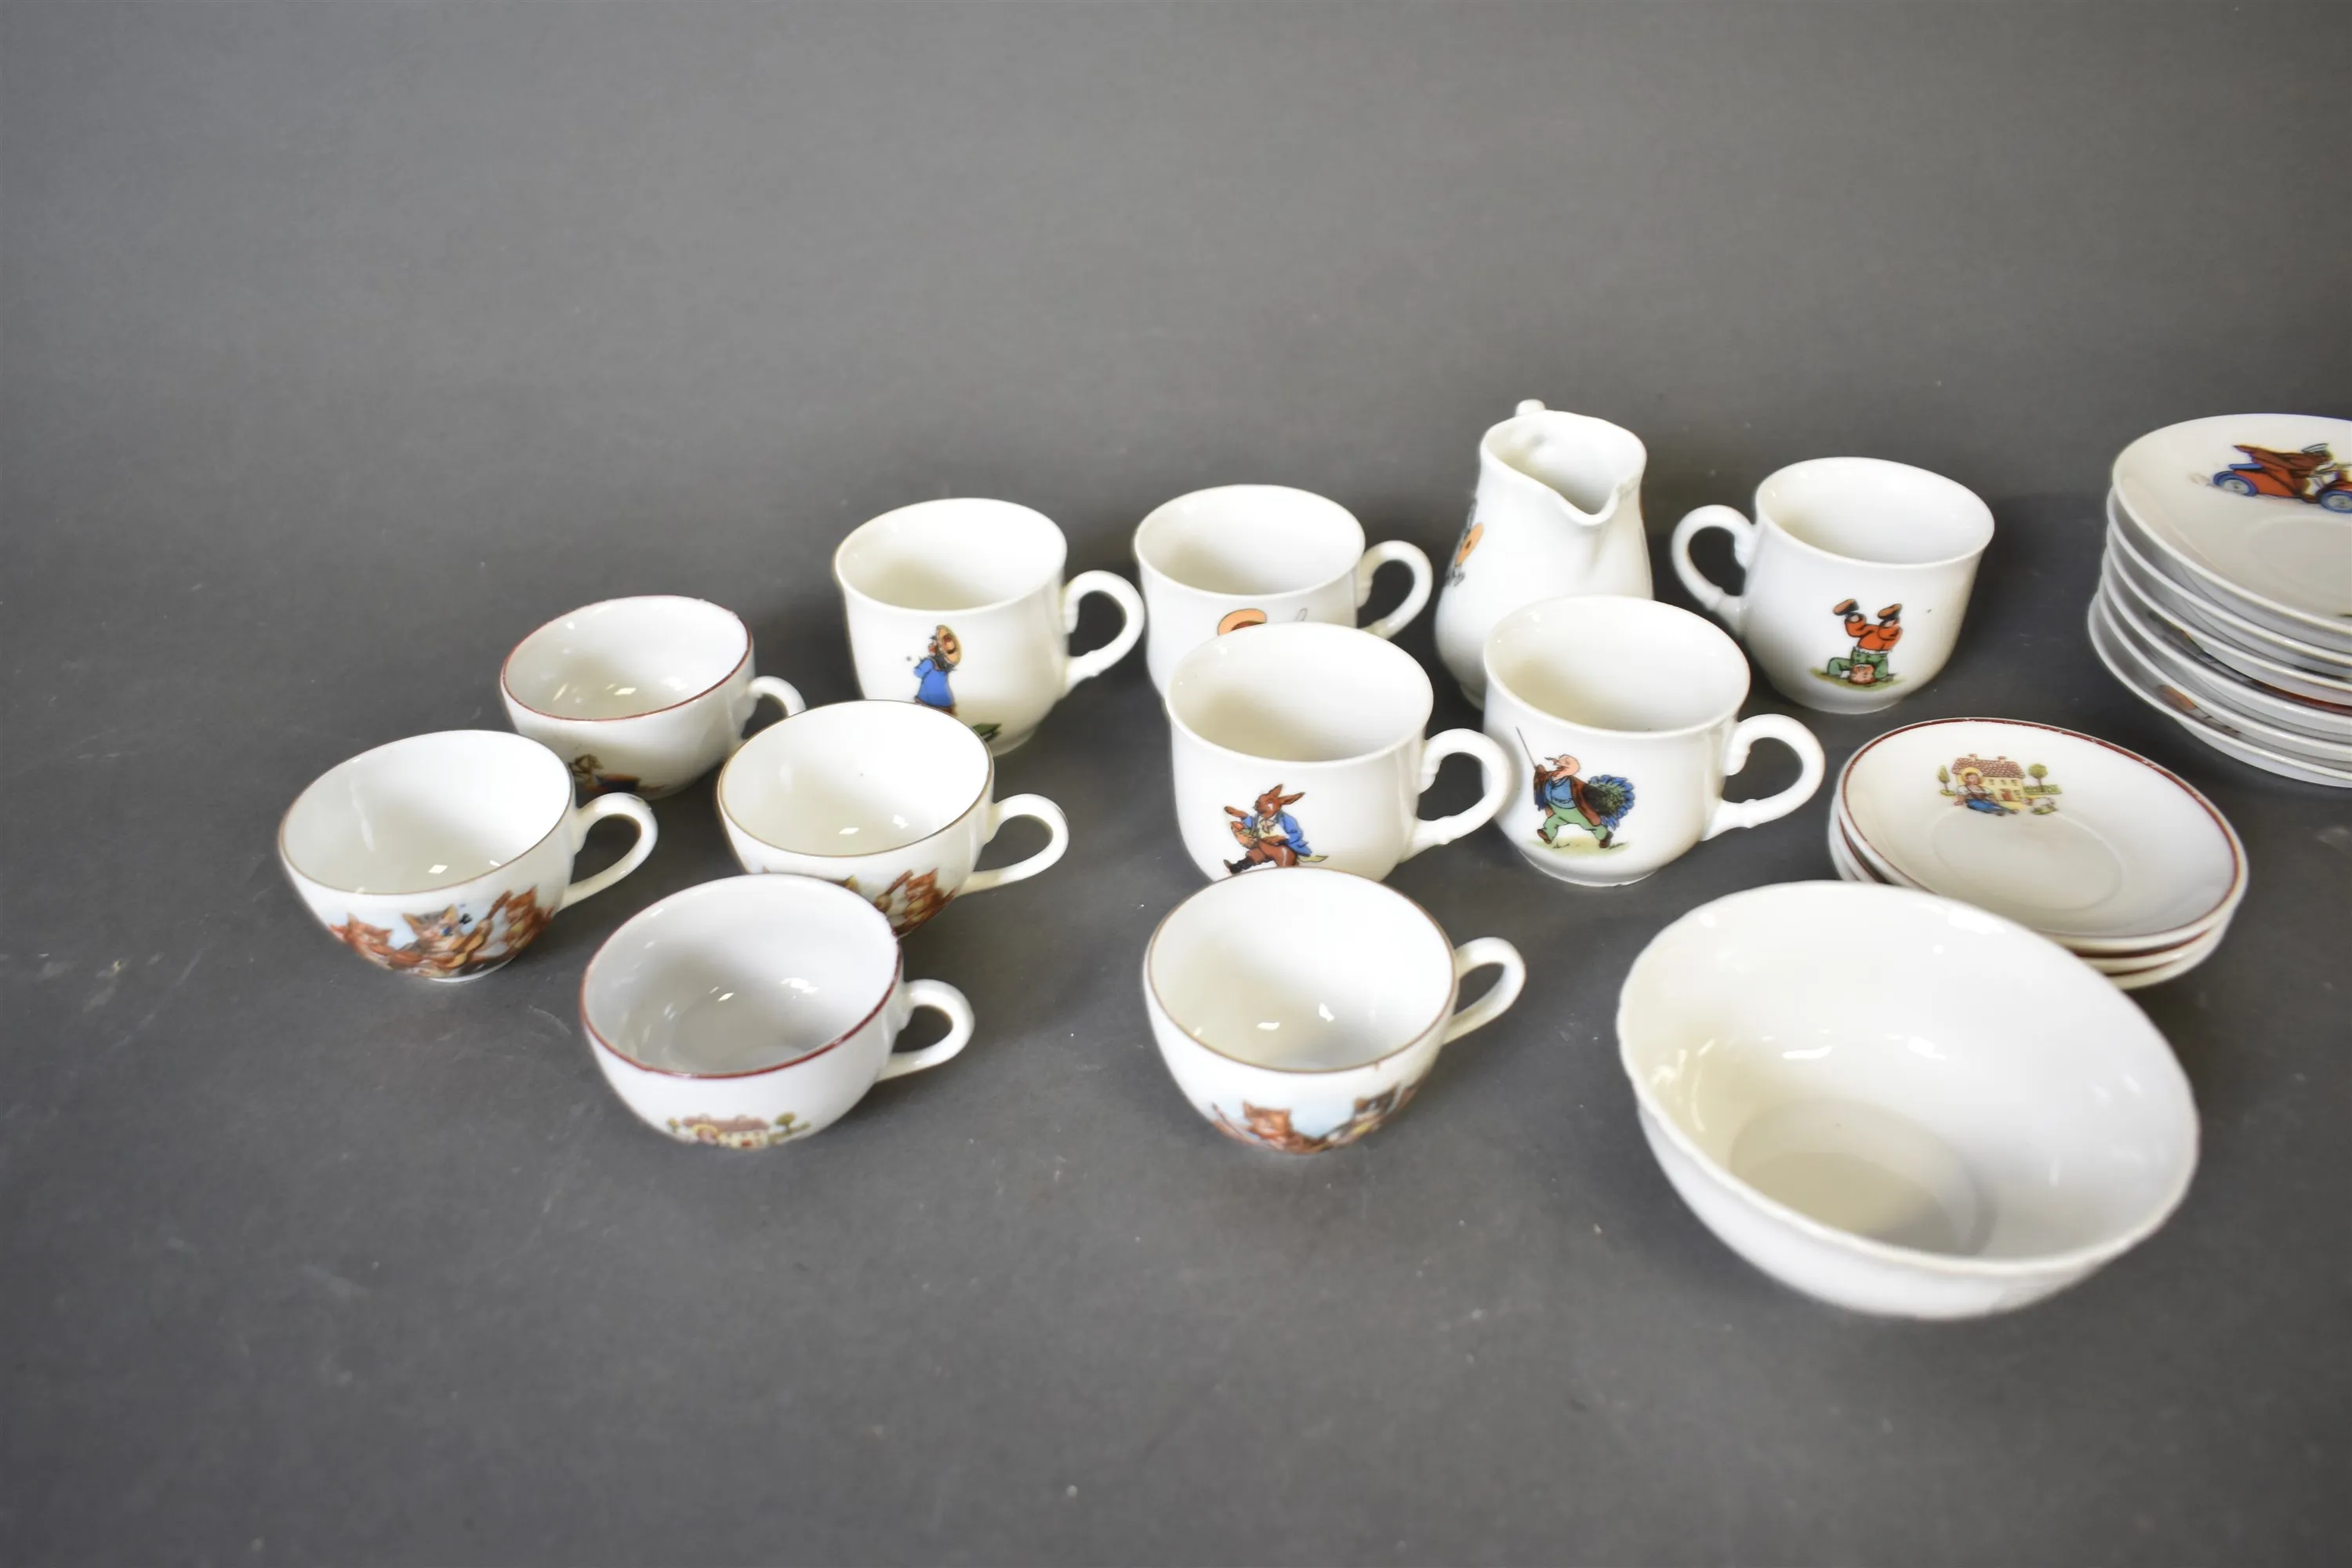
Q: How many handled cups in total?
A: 10